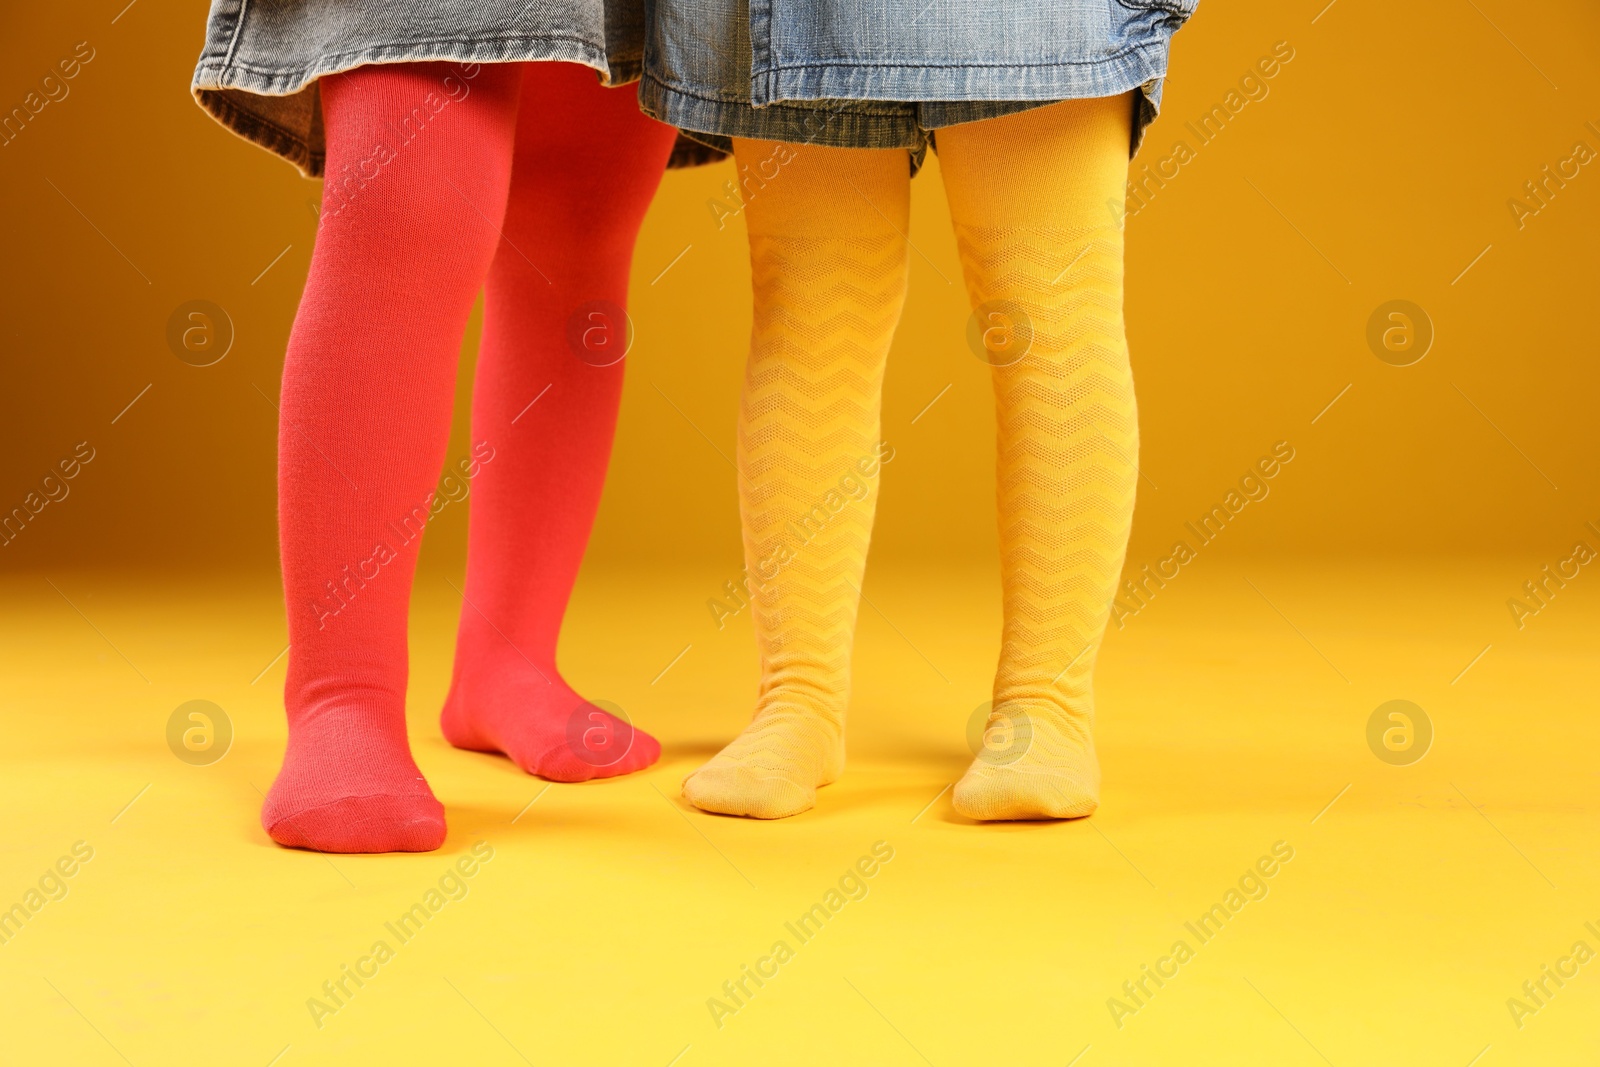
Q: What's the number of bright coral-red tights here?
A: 1